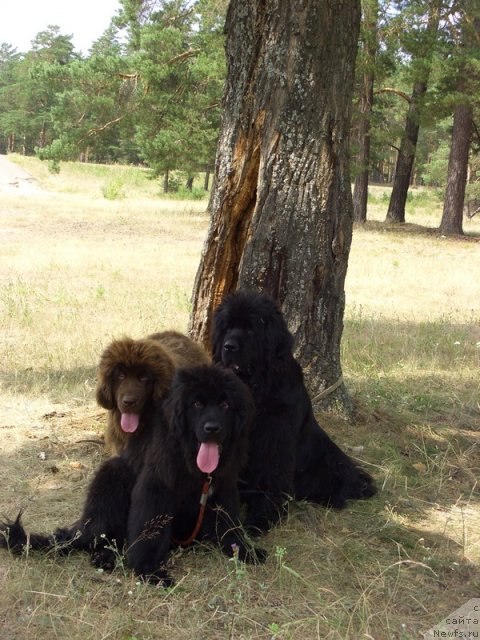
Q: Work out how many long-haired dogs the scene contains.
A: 3